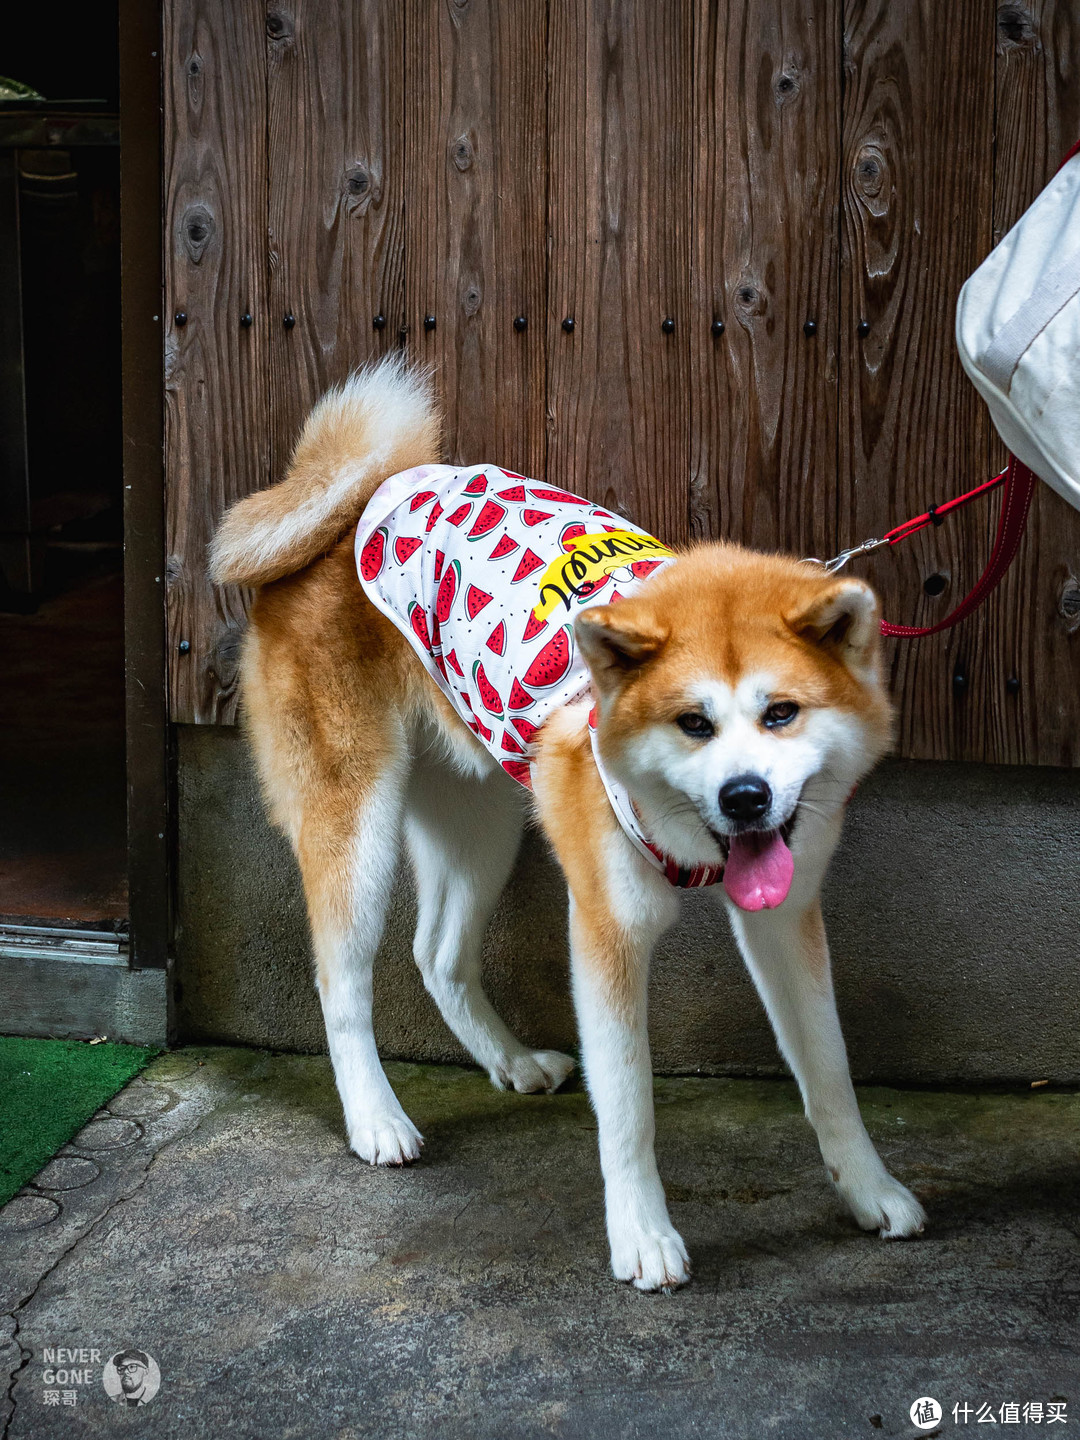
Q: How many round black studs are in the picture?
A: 14